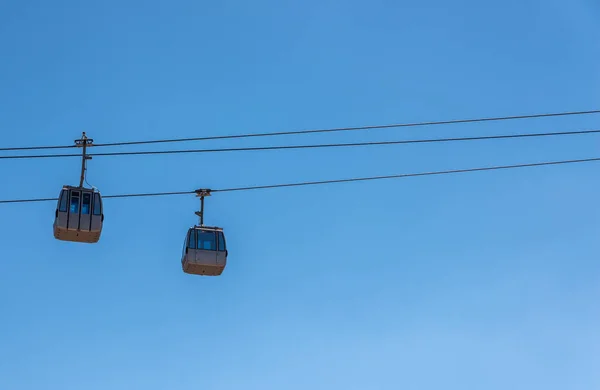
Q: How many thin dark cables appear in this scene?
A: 3